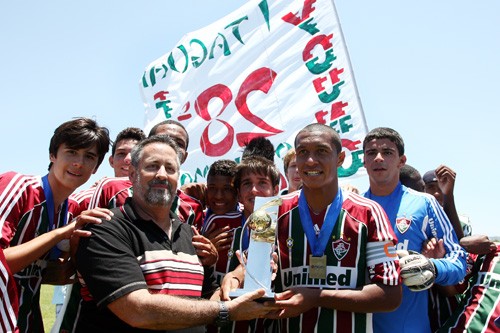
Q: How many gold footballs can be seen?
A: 1